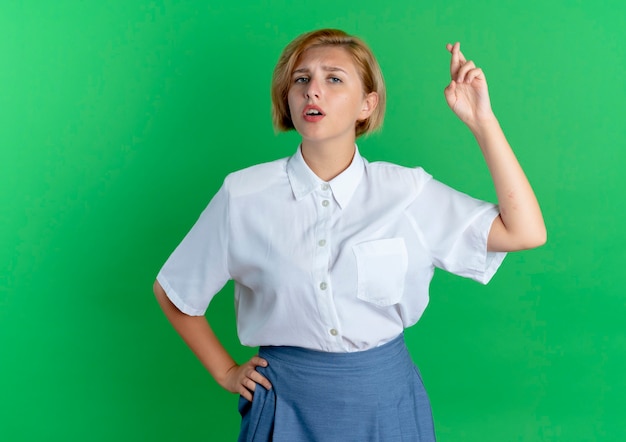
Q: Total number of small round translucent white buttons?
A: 5